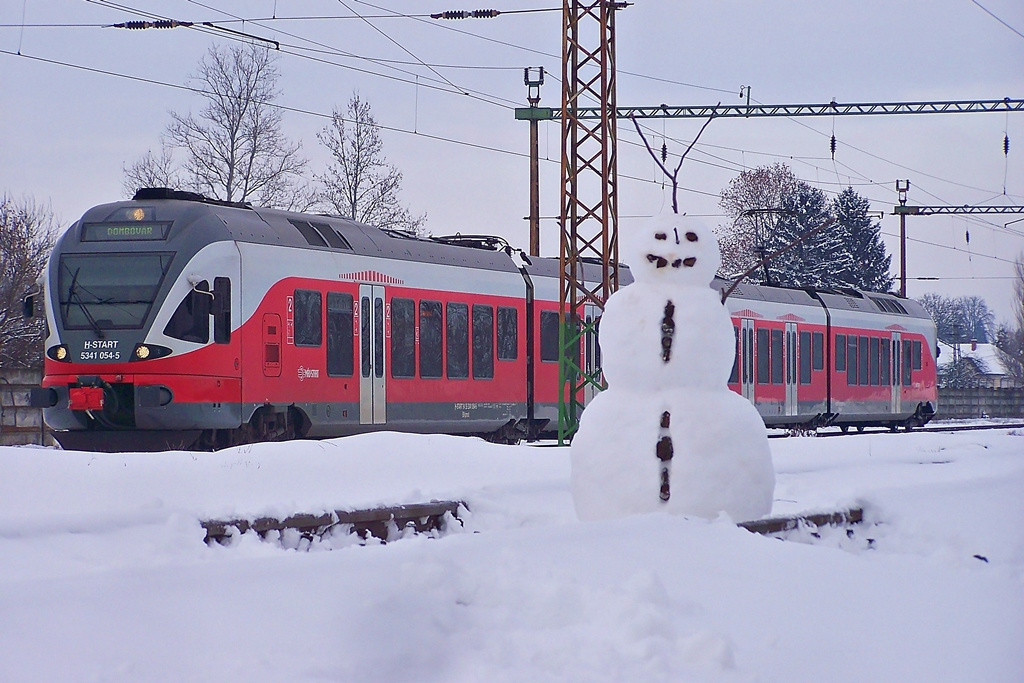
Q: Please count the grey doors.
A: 5